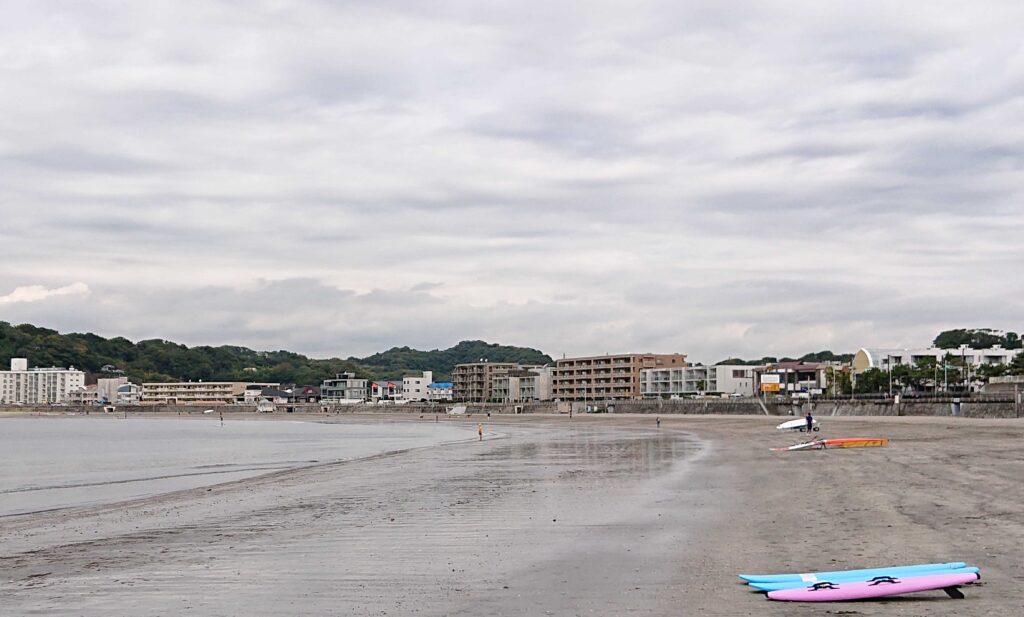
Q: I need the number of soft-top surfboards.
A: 3